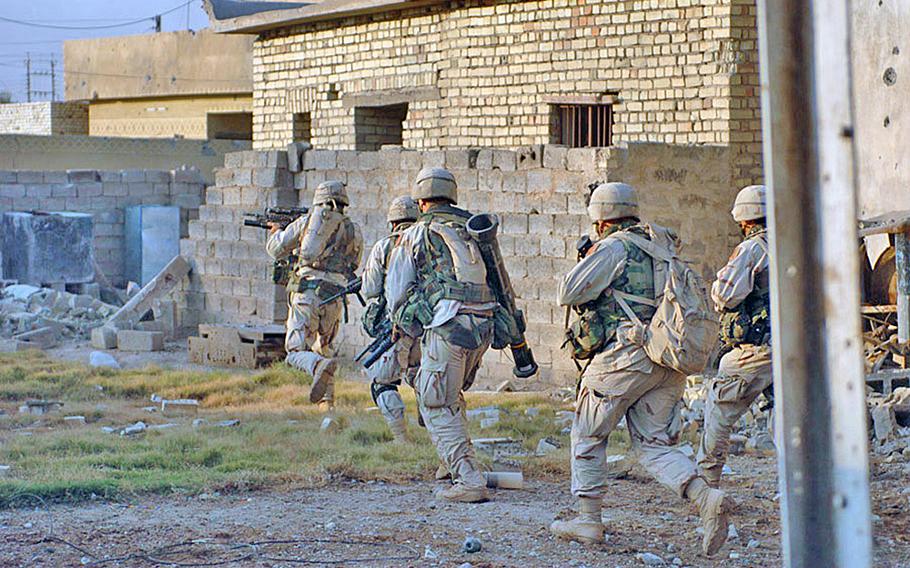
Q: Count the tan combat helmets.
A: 5